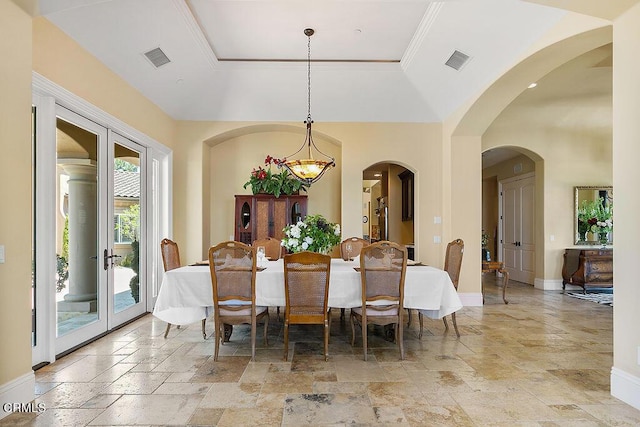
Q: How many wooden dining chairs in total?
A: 7